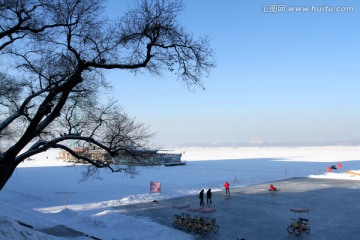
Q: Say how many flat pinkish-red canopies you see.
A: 4